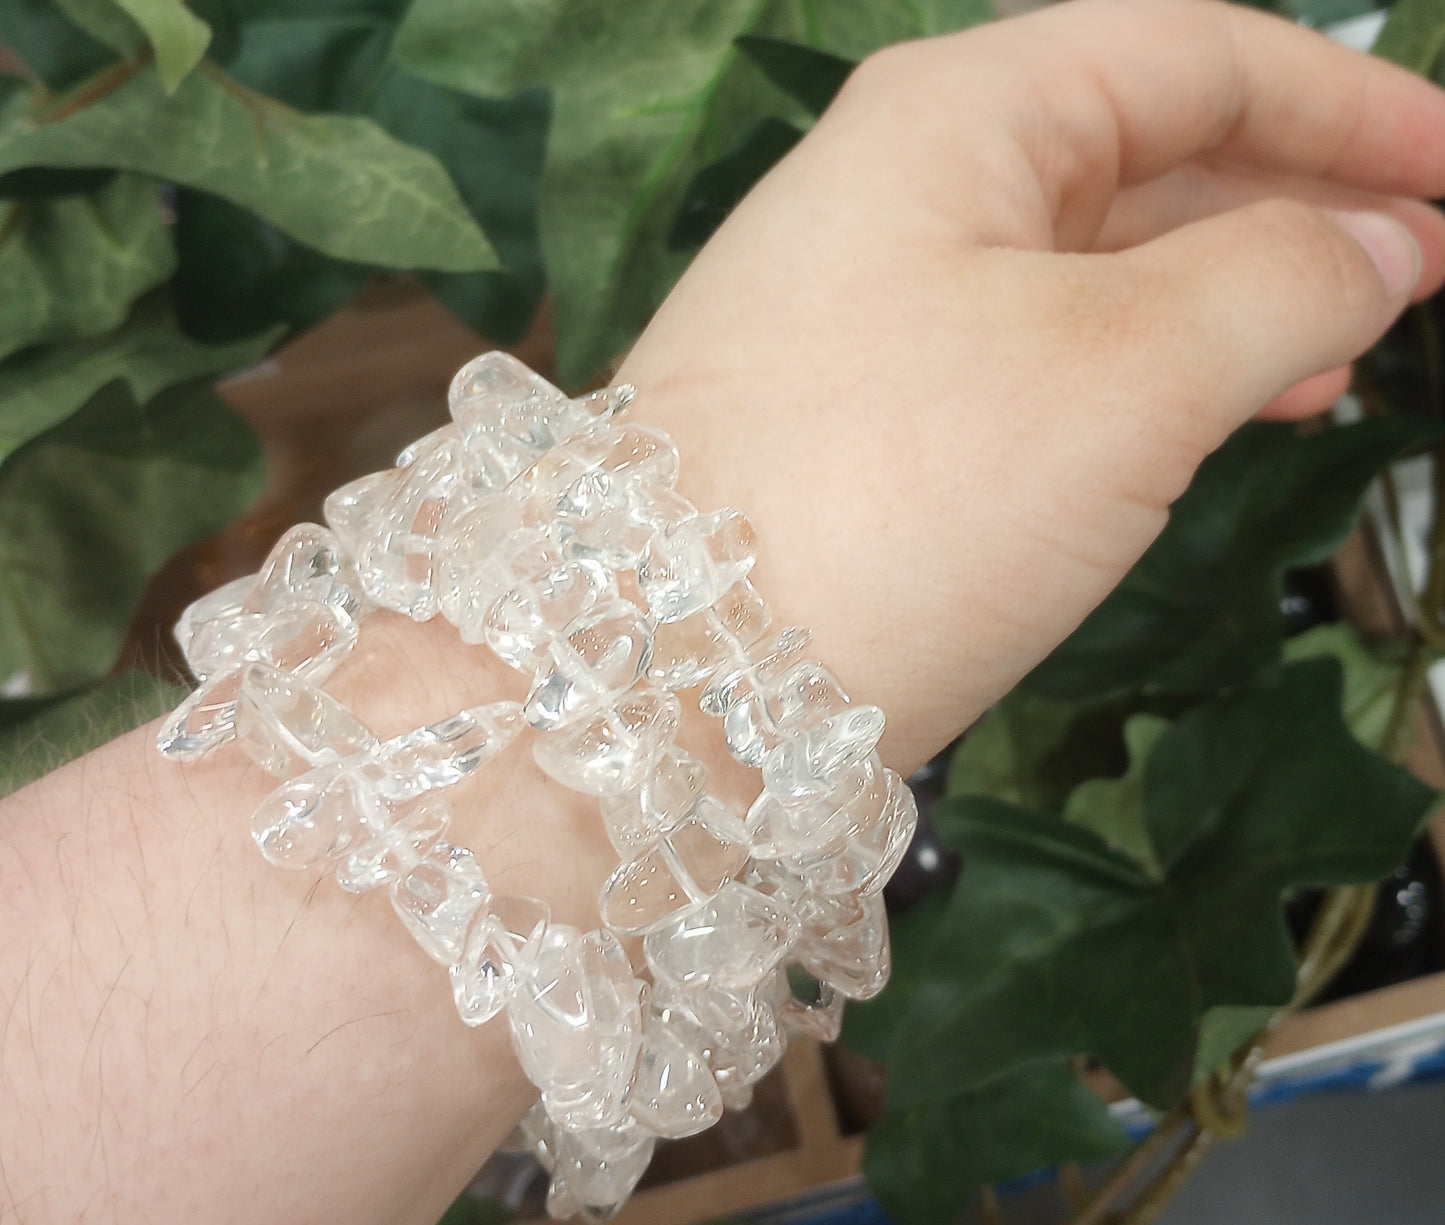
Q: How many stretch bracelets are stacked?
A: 3